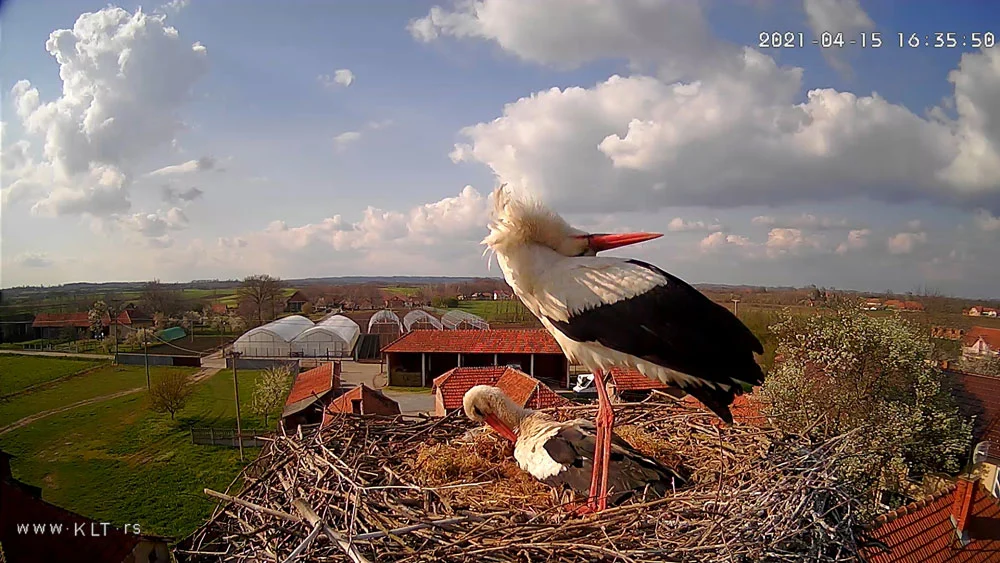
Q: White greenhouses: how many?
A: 5